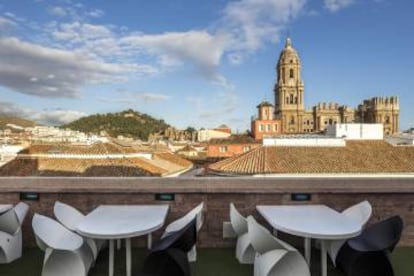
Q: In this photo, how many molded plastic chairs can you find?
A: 9